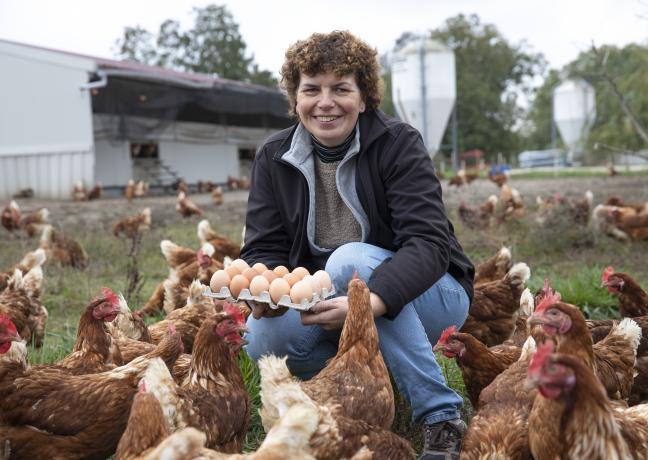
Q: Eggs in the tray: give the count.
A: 15